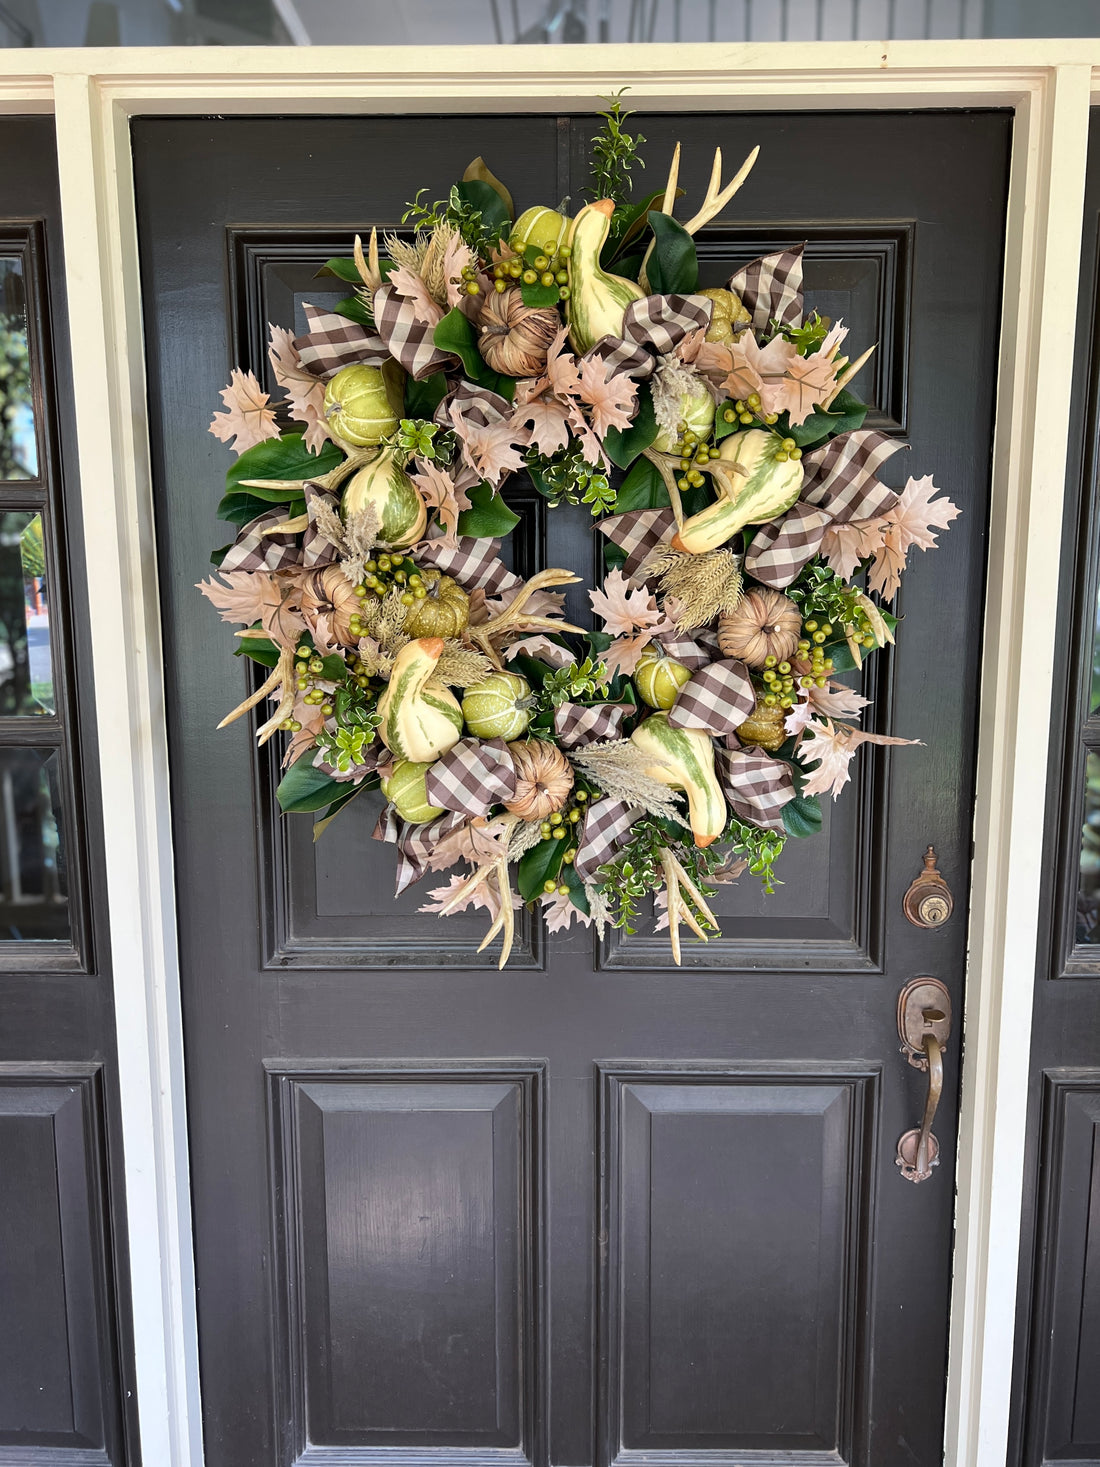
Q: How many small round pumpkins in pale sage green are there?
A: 6